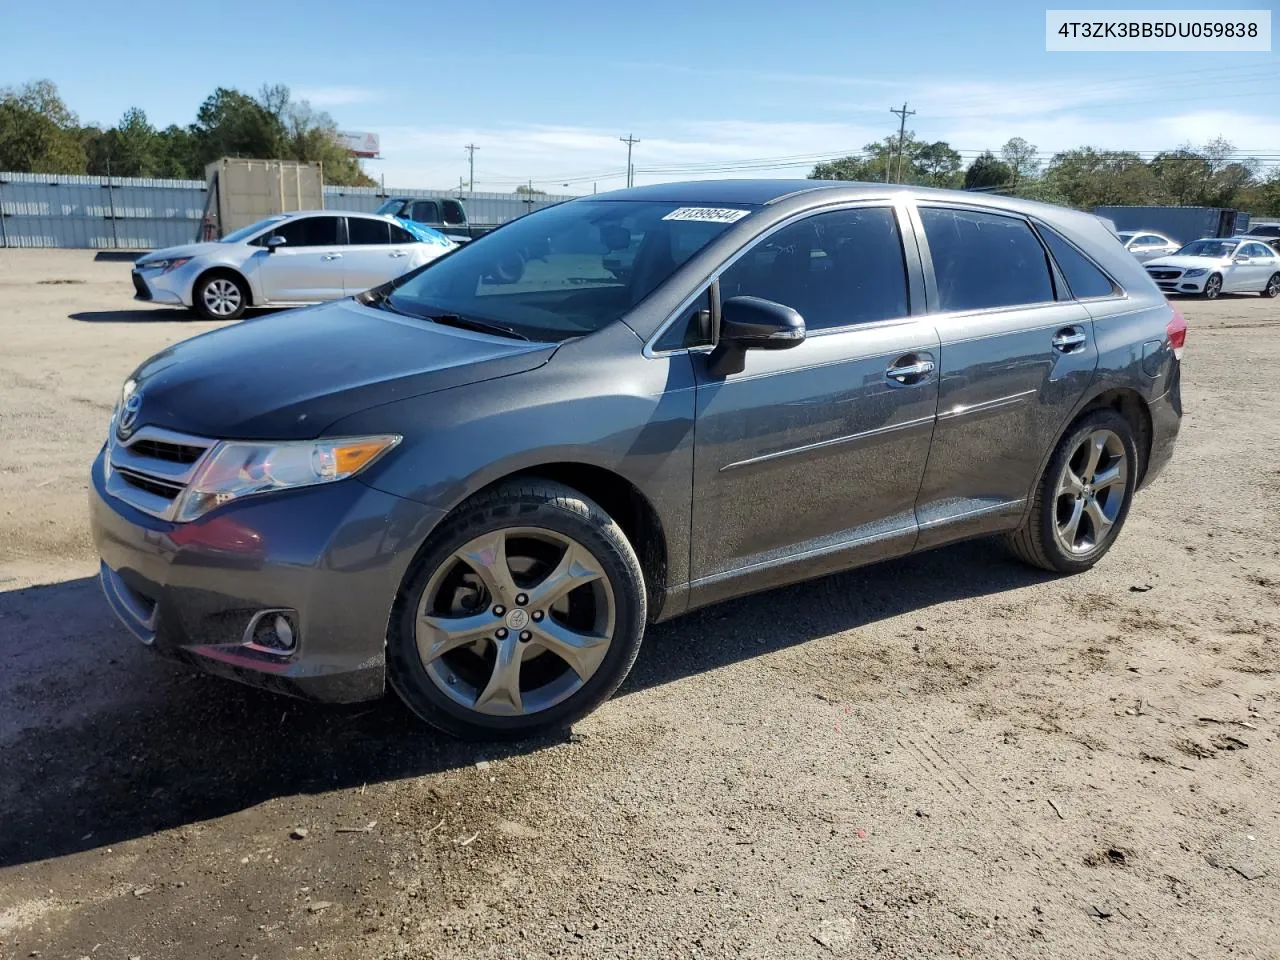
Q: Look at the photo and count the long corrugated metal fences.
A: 1